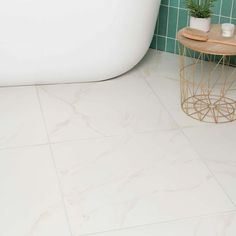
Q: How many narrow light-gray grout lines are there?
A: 4